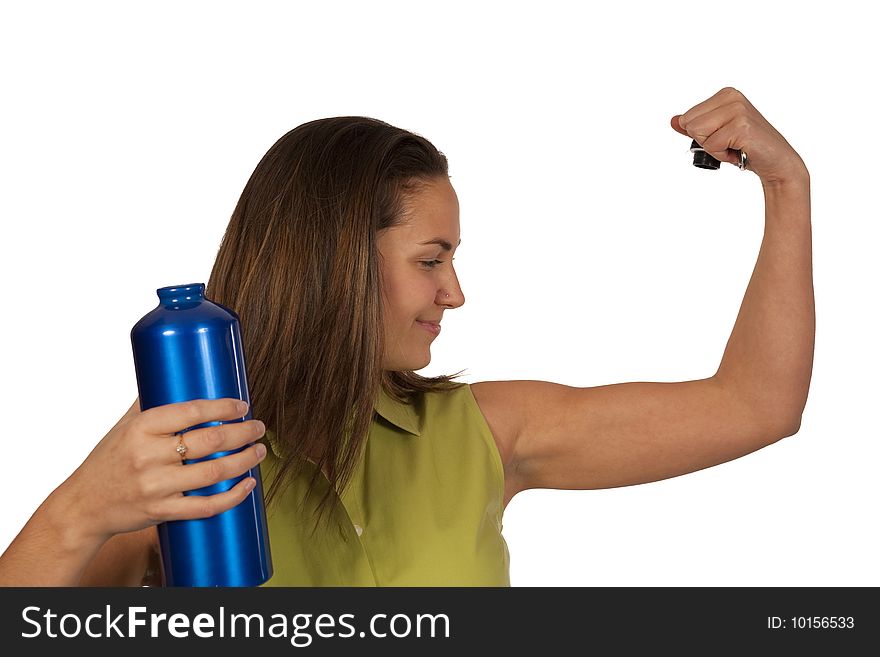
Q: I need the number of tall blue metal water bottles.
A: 1